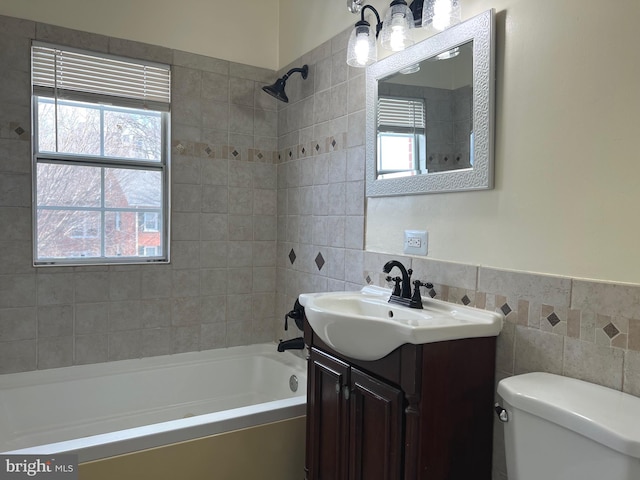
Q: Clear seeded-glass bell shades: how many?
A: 3